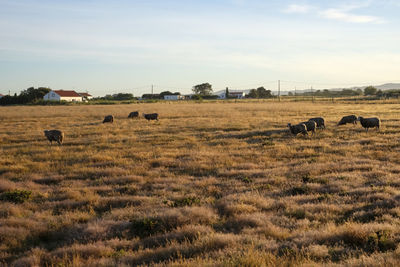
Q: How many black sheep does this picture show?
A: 9